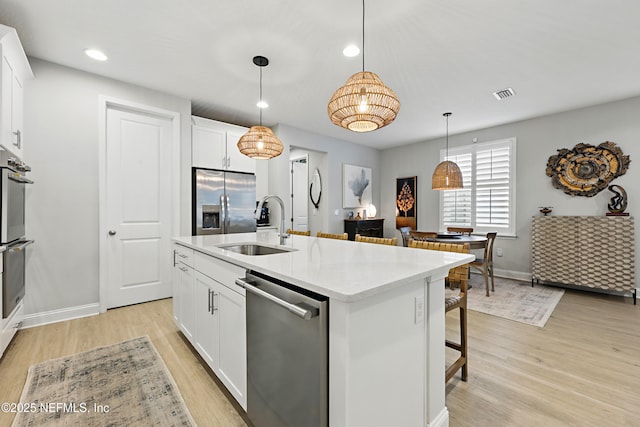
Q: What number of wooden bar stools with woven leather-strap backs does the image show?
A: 4